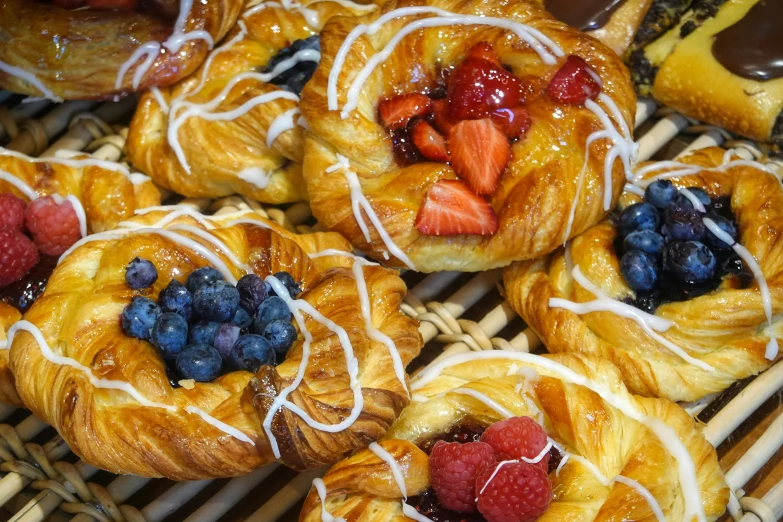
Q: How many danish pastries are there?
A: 7